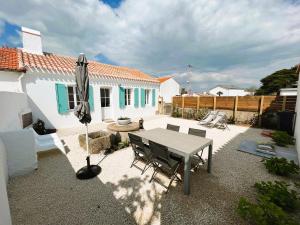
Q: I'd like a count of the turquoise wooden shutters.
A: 6